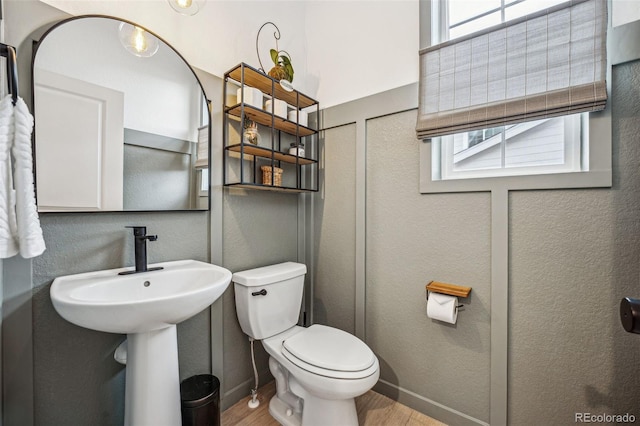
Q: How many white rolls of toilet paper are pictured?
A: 4